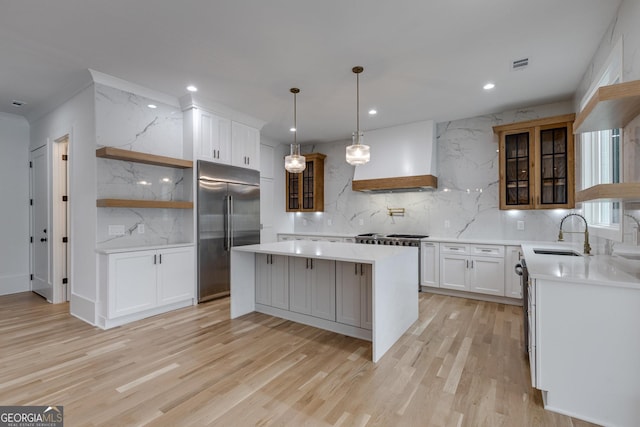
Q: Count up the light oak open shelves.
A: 4